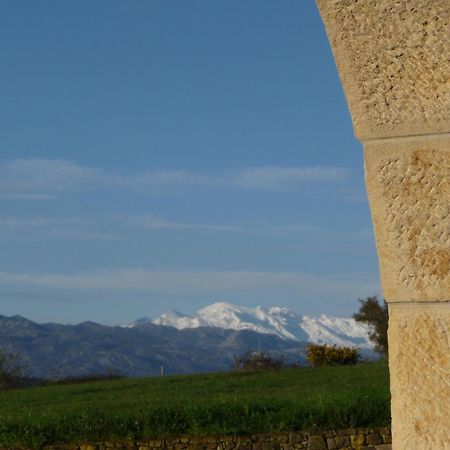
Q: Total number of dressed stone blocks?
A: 3